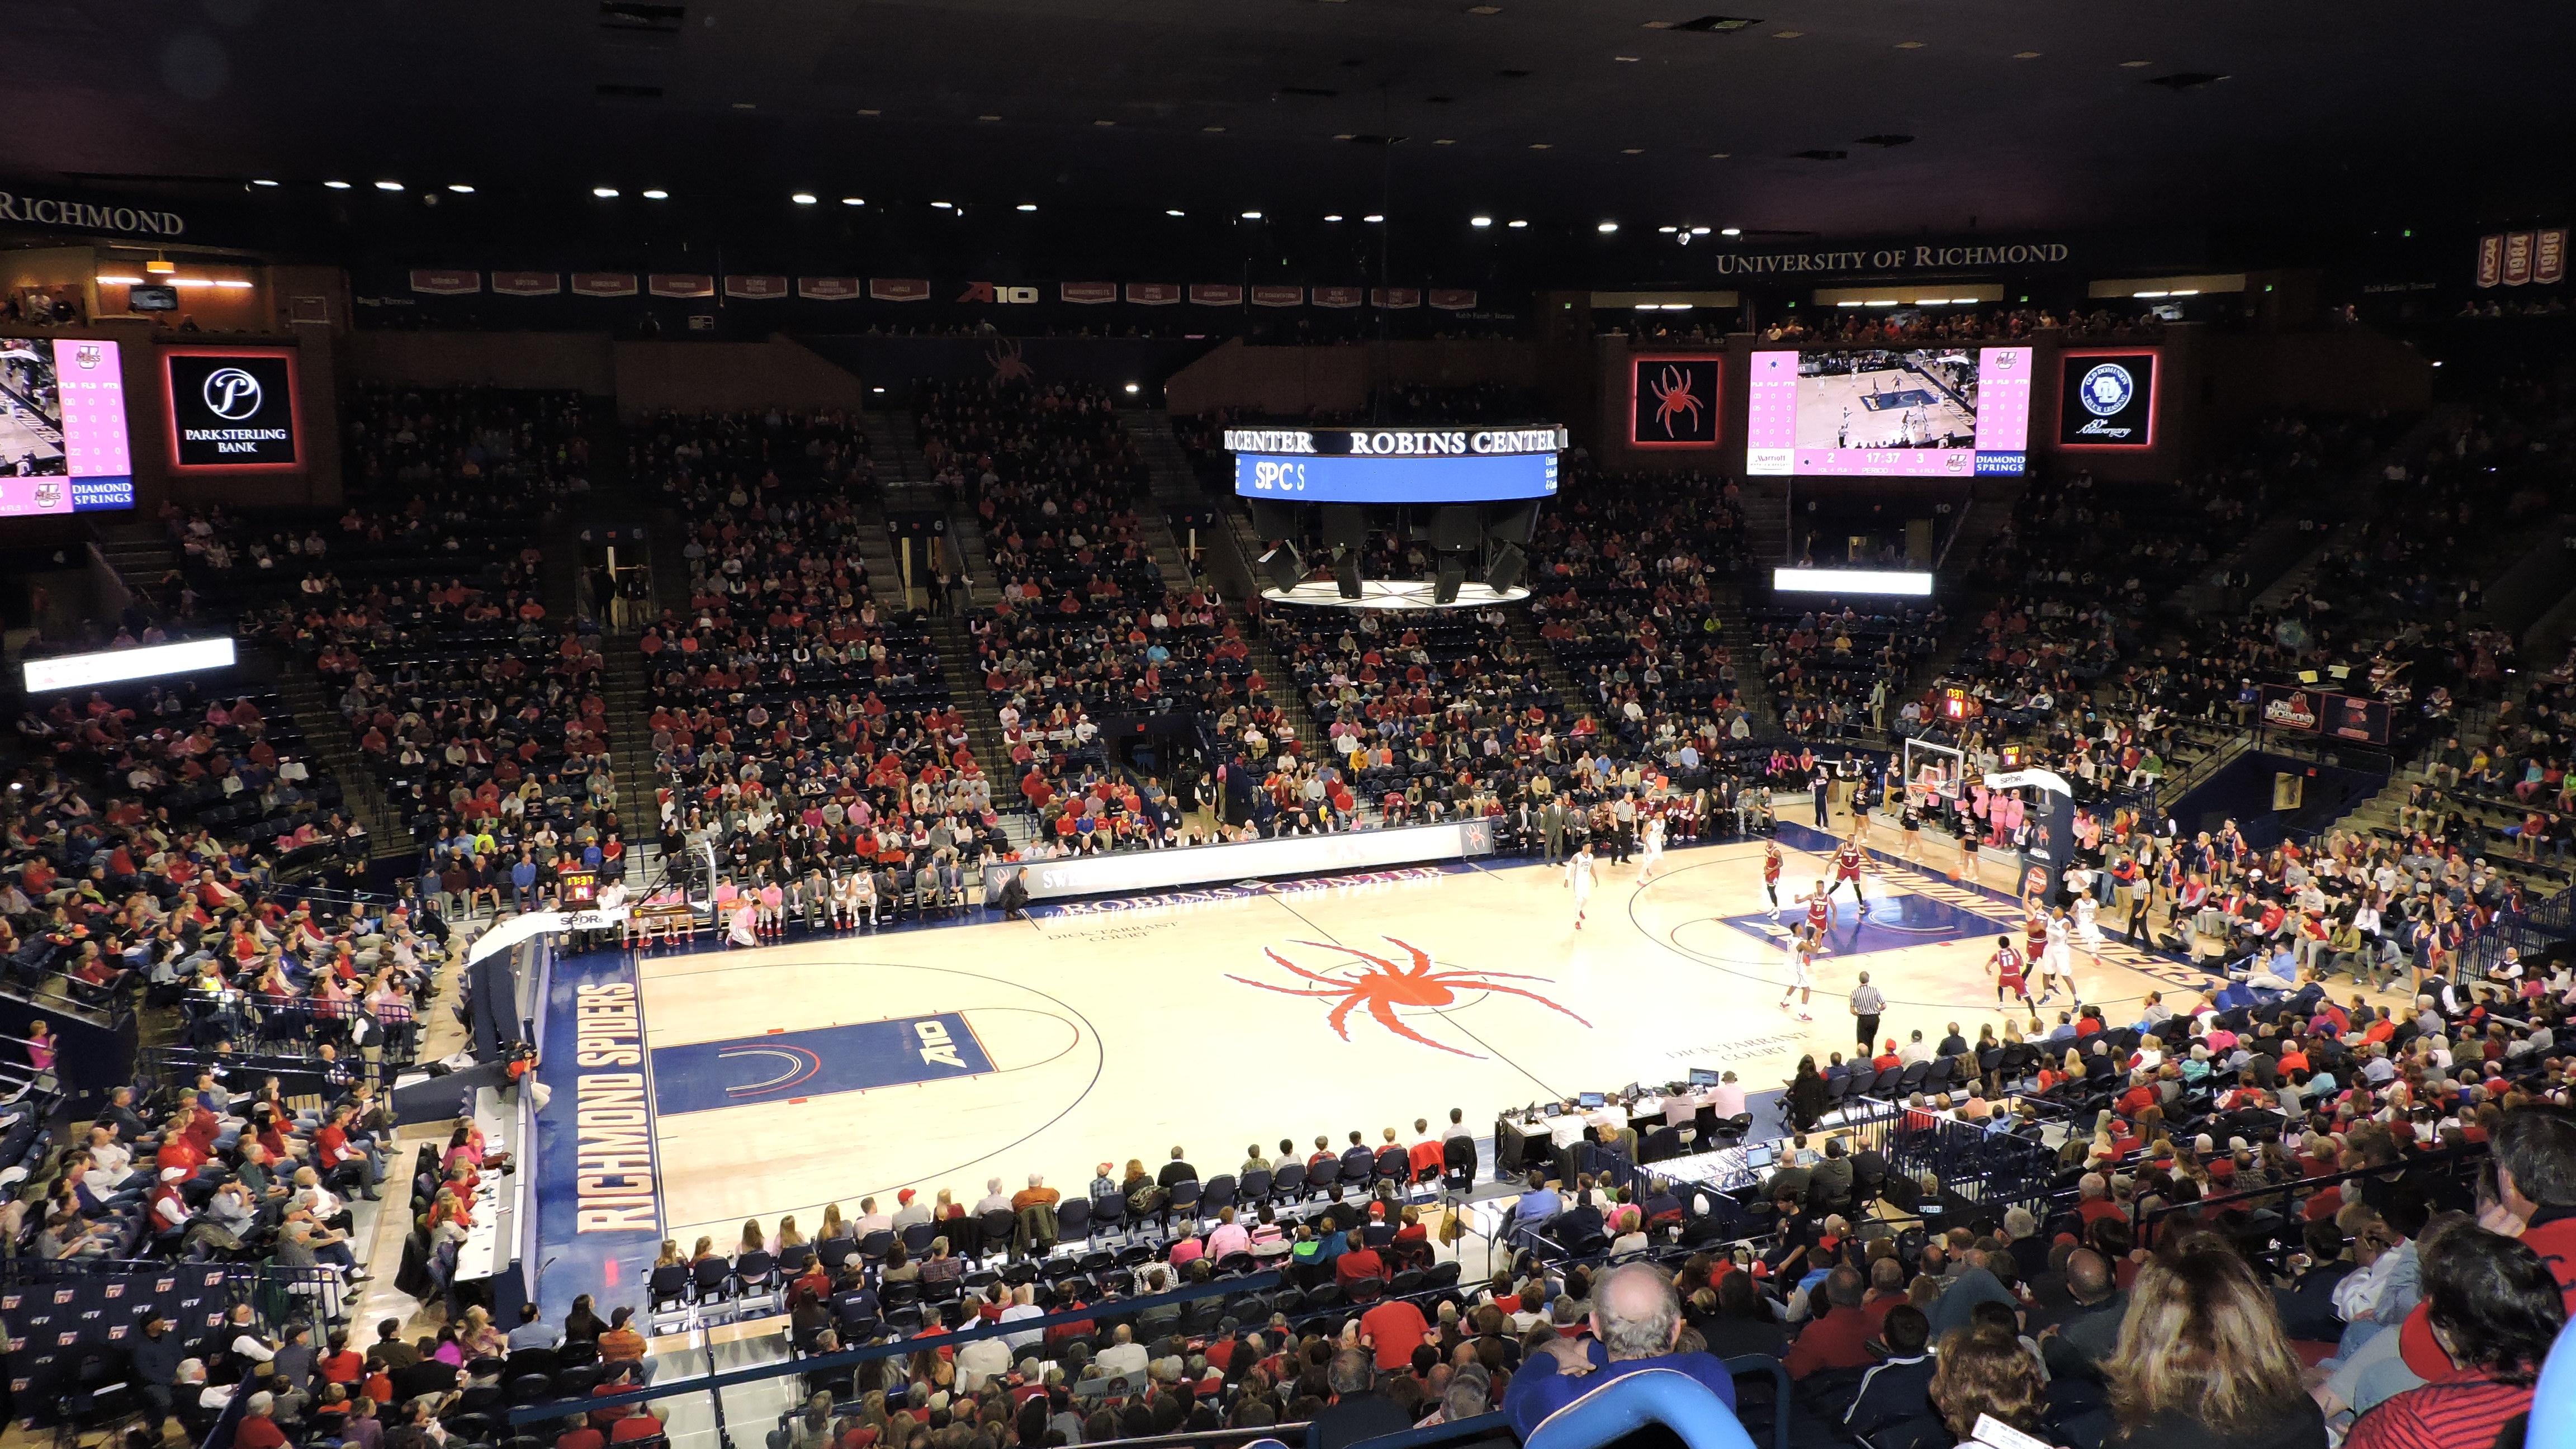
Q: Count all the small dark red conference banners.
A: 14